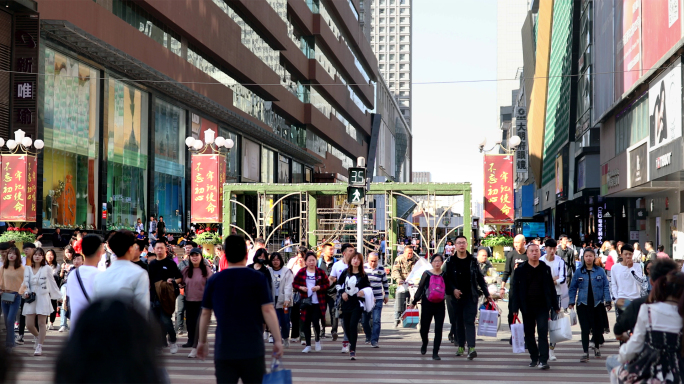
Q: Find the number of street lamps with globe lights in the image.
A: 3